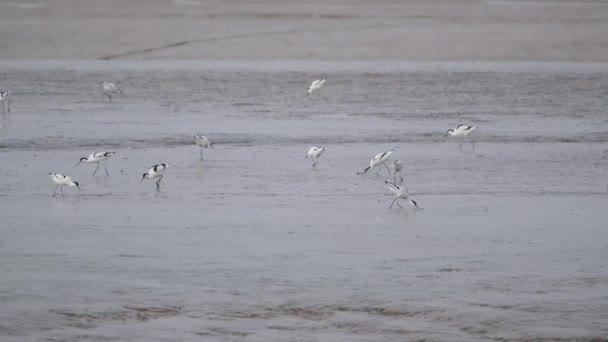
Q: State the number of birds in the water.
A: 12